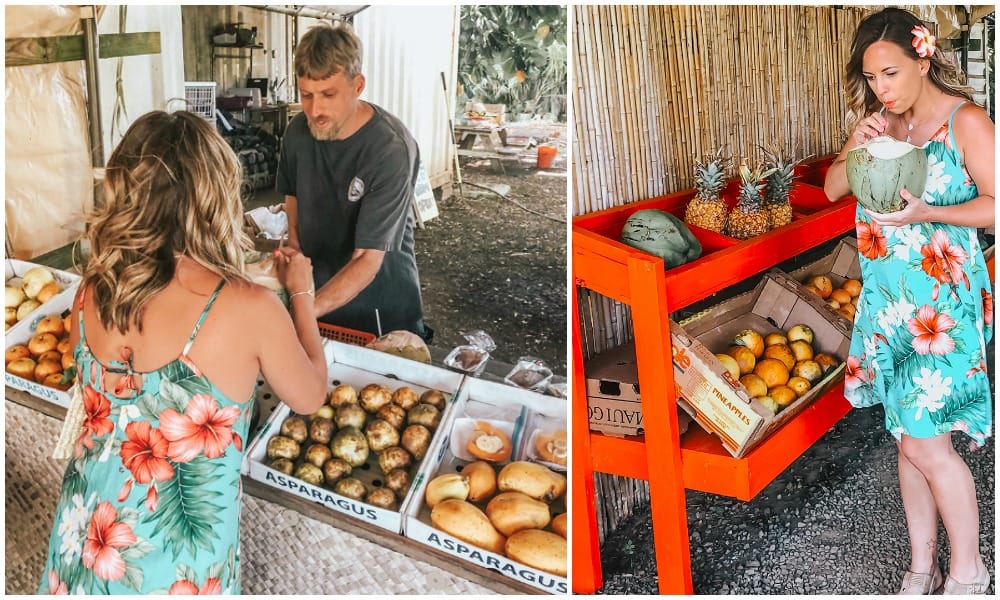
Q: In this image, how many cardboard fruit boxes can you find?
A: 7